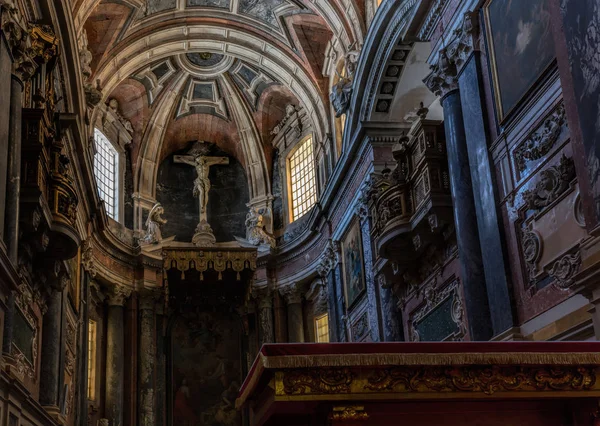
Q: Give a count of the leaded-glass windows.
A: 4